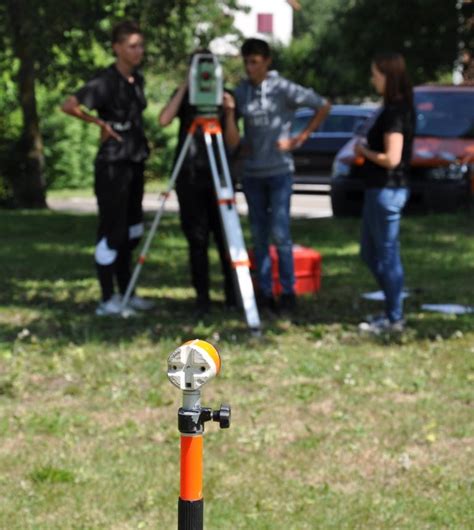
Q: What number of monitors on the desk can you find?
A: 0